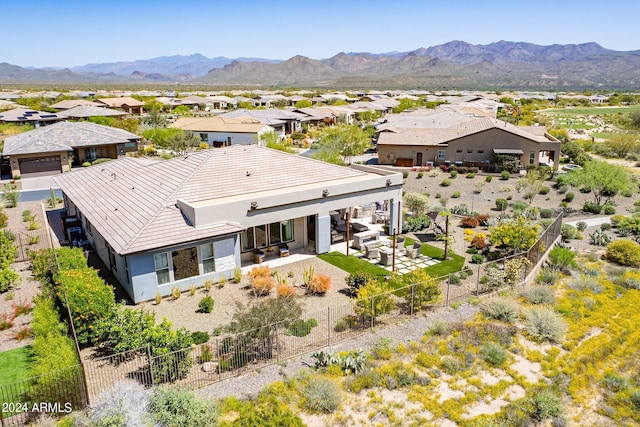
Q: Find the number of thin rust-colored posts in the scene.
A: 4